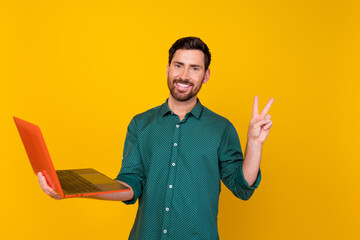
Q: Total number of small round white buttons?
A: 6